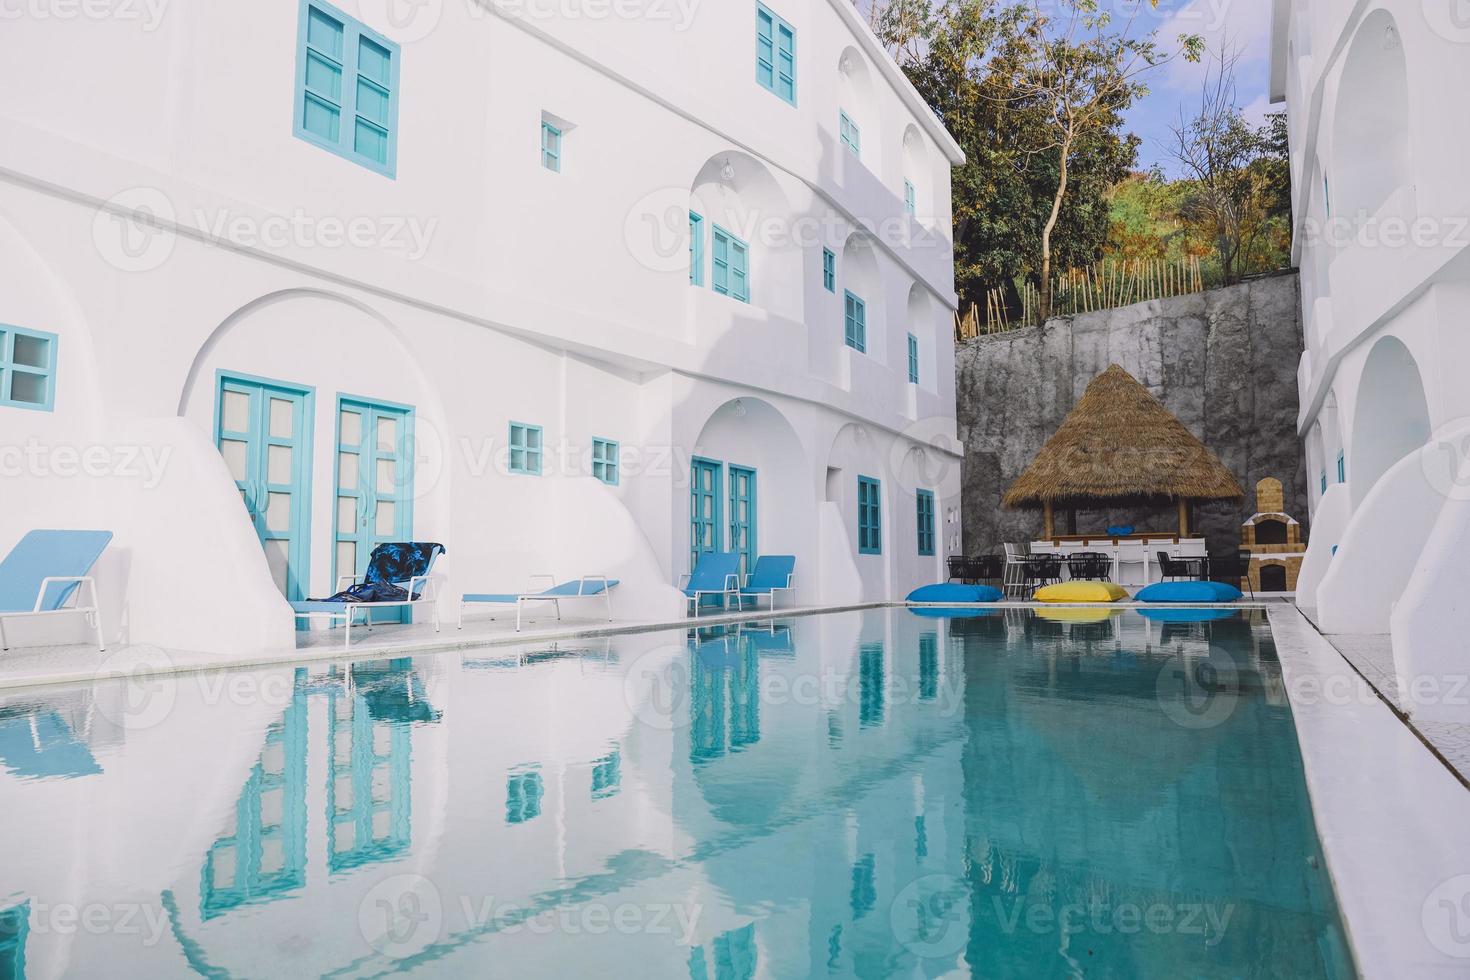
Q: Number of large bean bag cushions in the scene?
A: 3